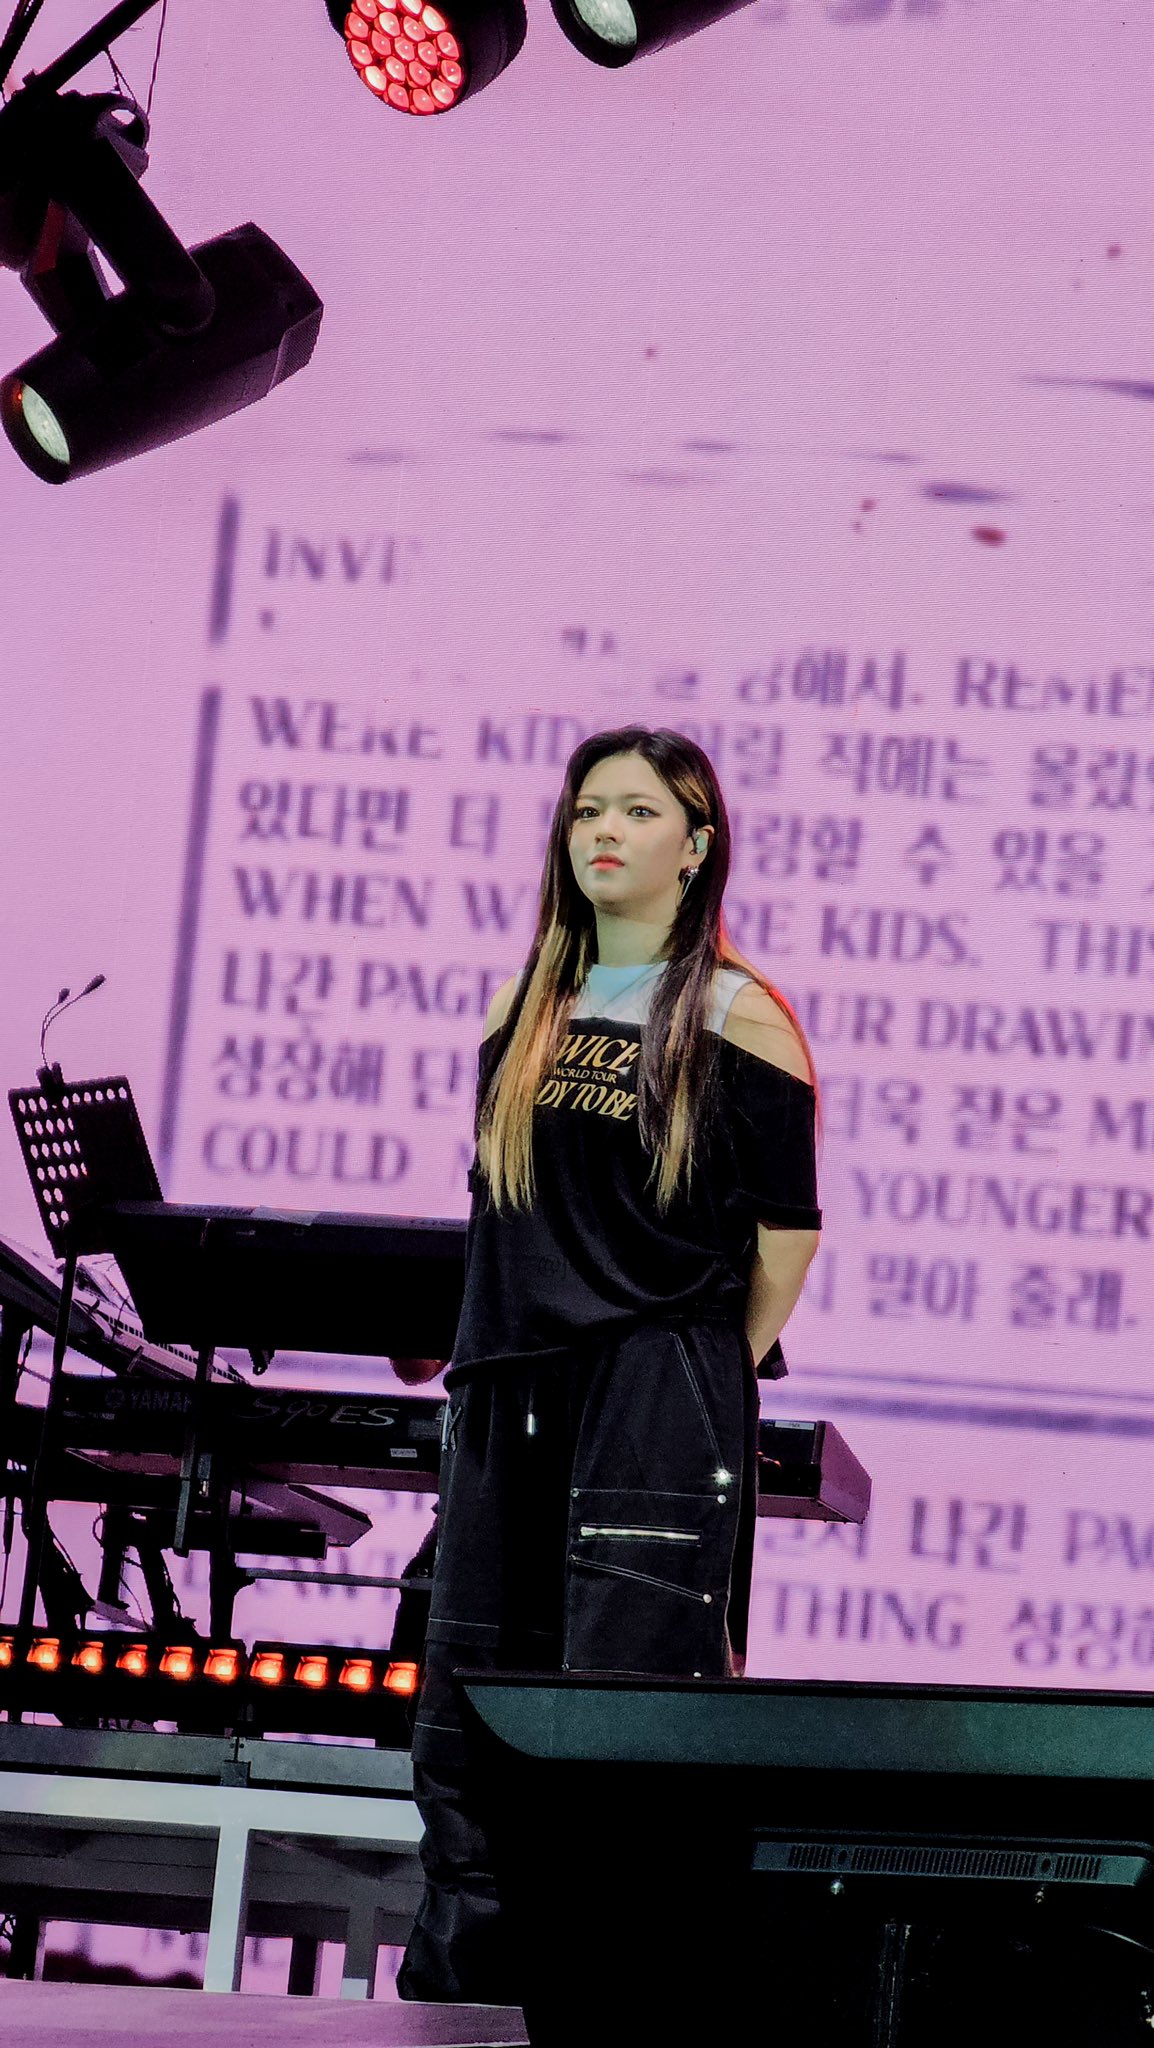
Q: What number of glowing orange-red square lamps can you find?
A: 10